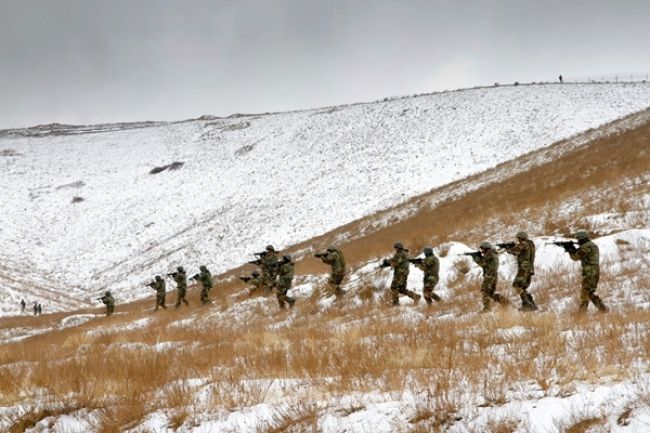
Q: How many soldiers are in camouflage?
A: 13